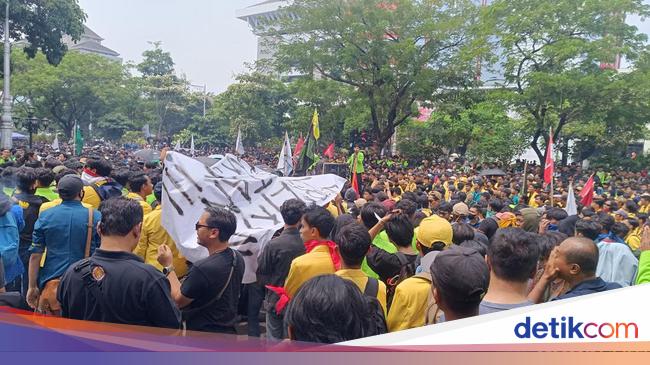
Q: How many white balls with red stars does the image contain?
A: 0